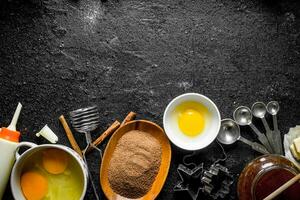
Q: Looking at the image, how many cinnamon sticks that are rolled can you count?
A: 3